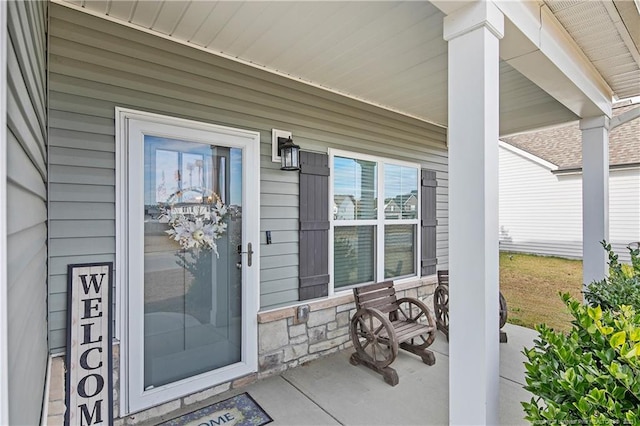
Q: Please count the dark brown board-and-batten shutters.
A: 2